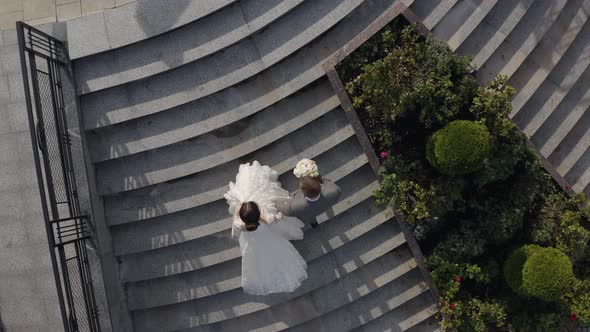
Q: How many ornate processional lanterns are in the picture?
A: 0